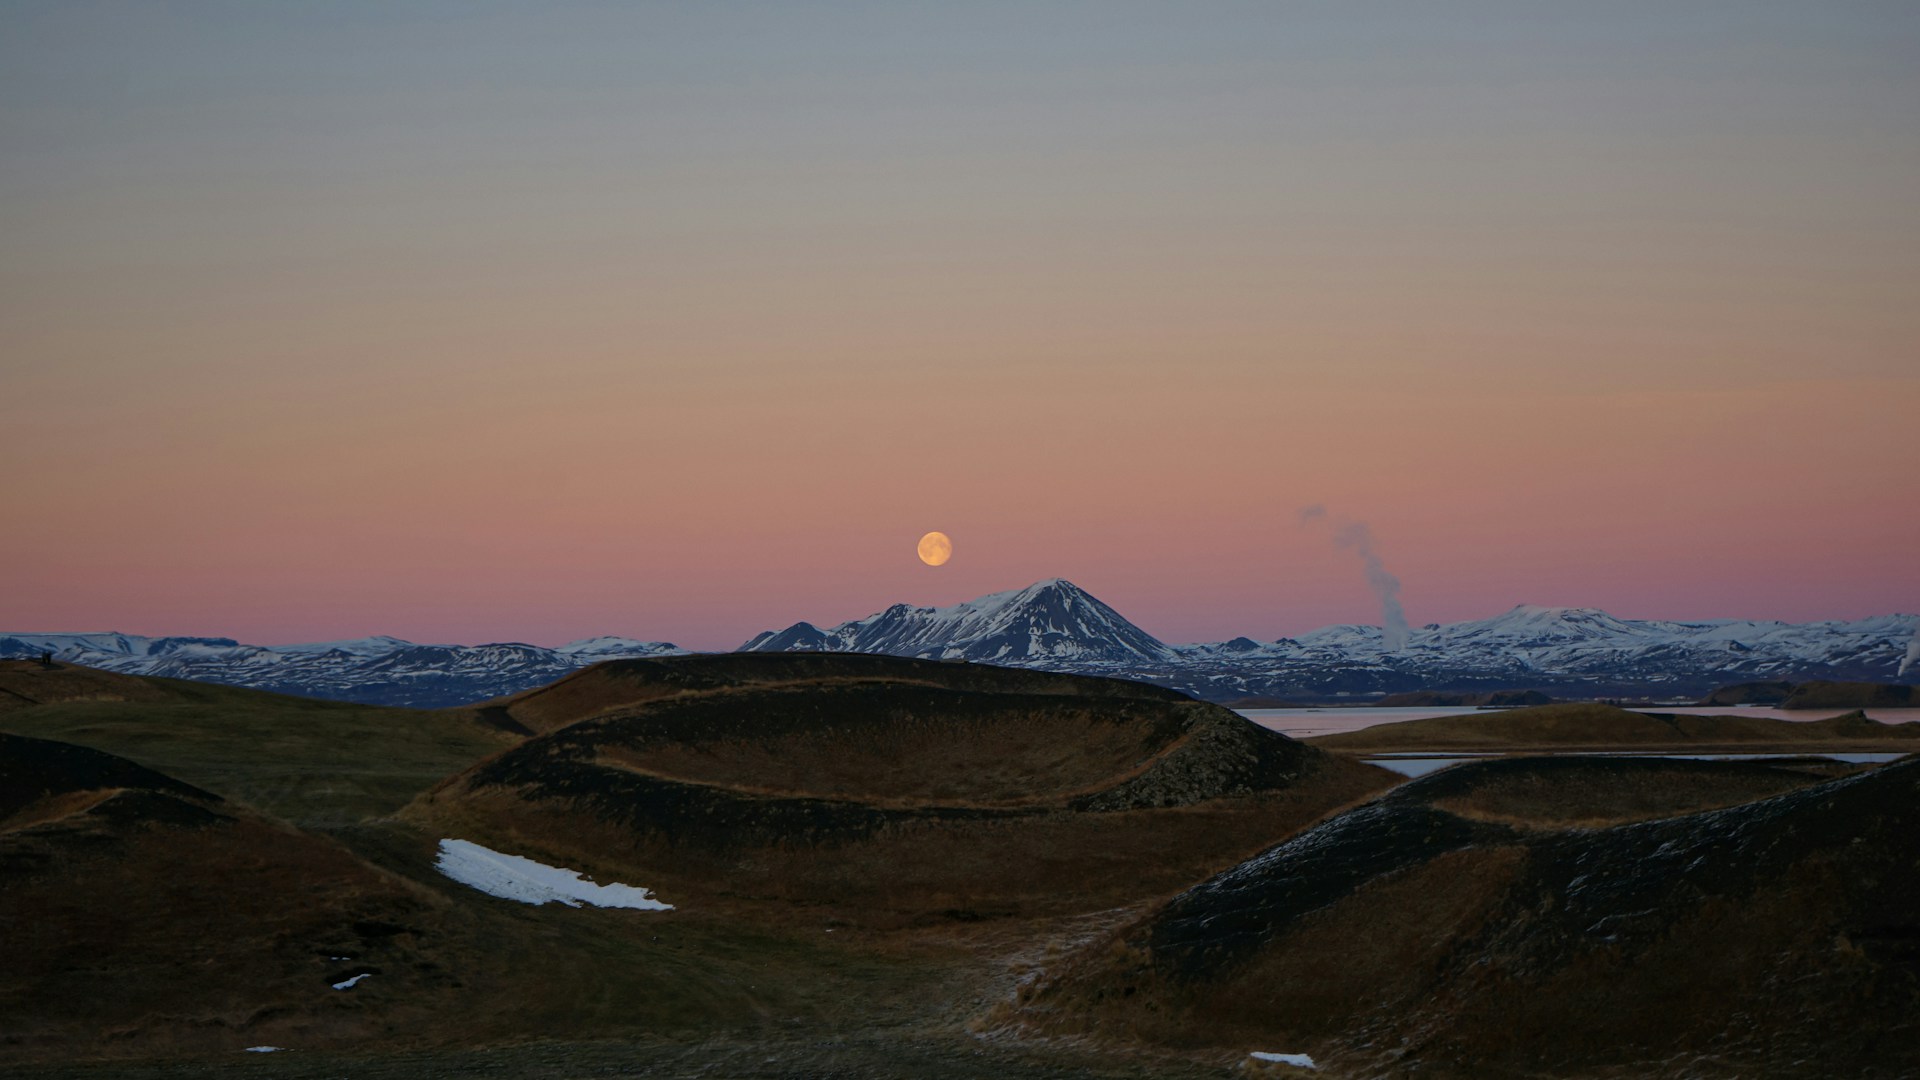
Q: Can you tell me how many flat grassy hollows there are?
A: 2